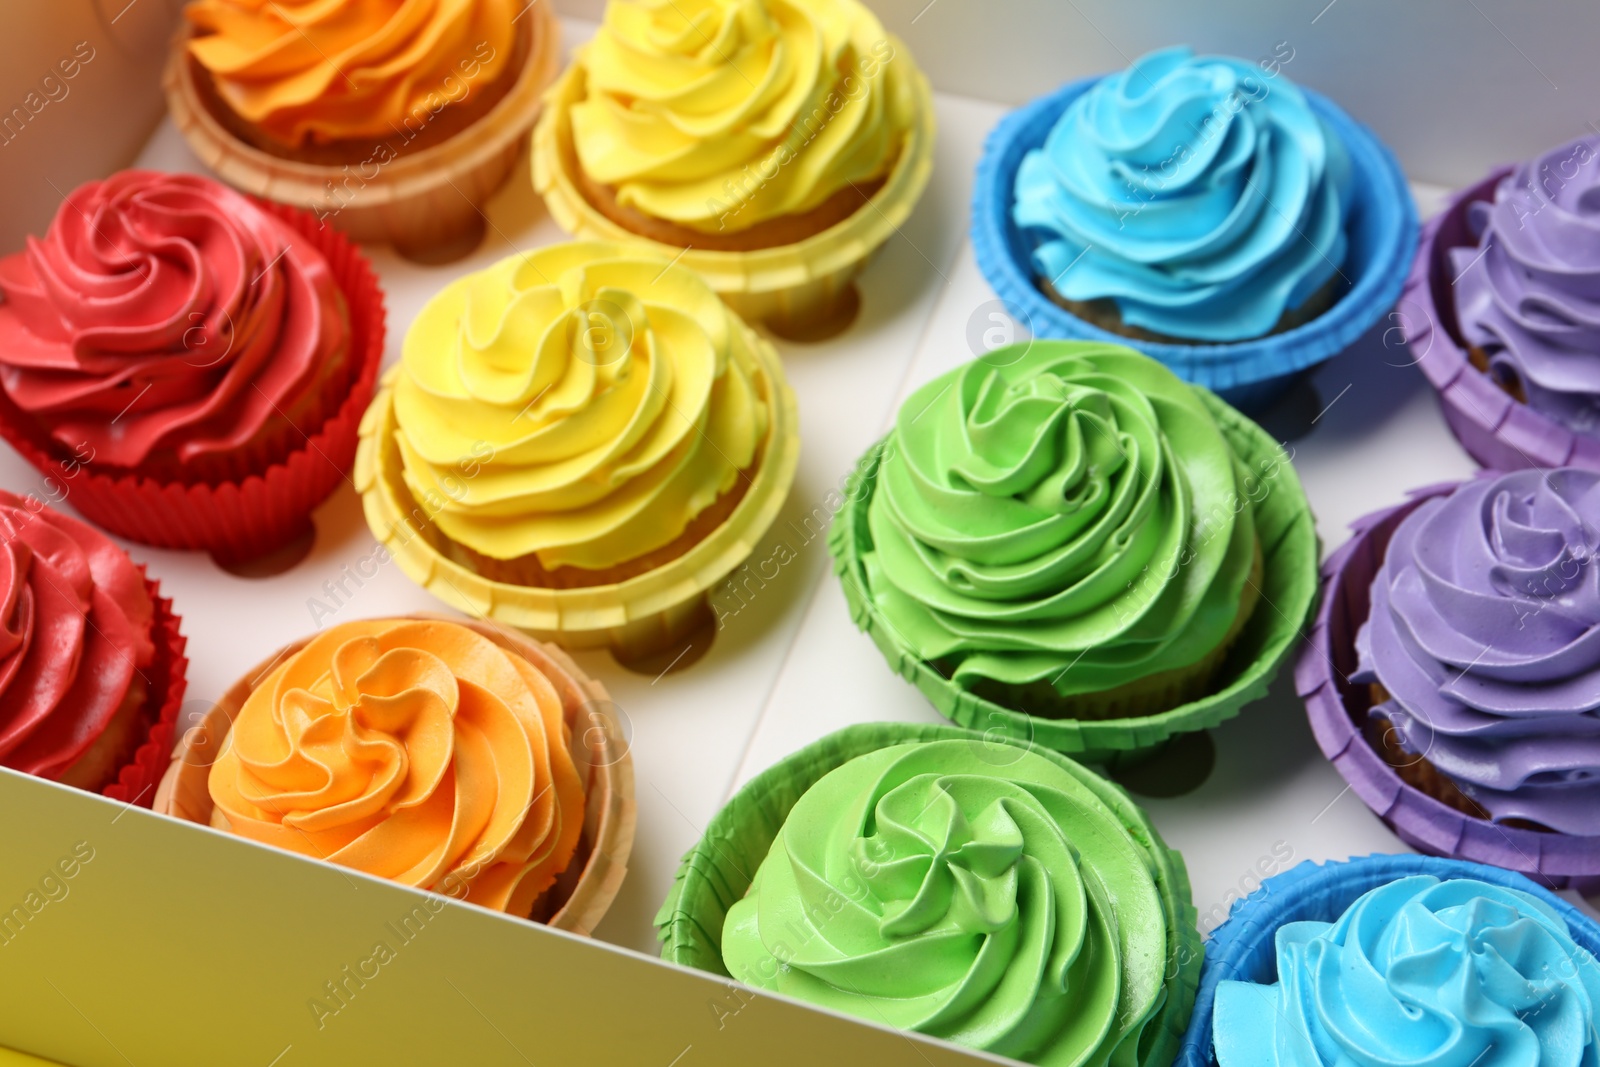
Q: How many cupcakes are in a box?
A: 12